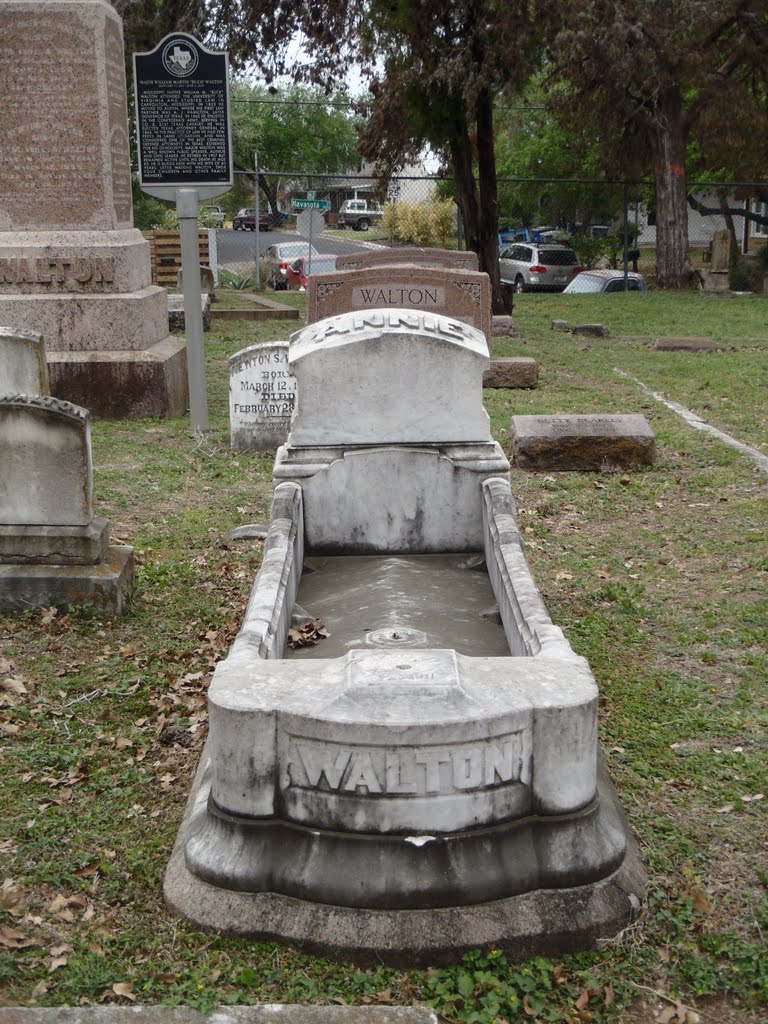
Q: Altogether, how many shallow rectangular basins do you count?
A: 1